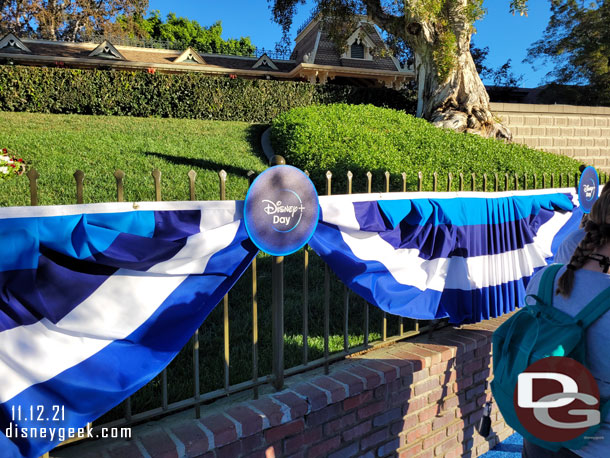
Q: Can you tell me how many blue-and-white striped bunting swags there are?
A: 2